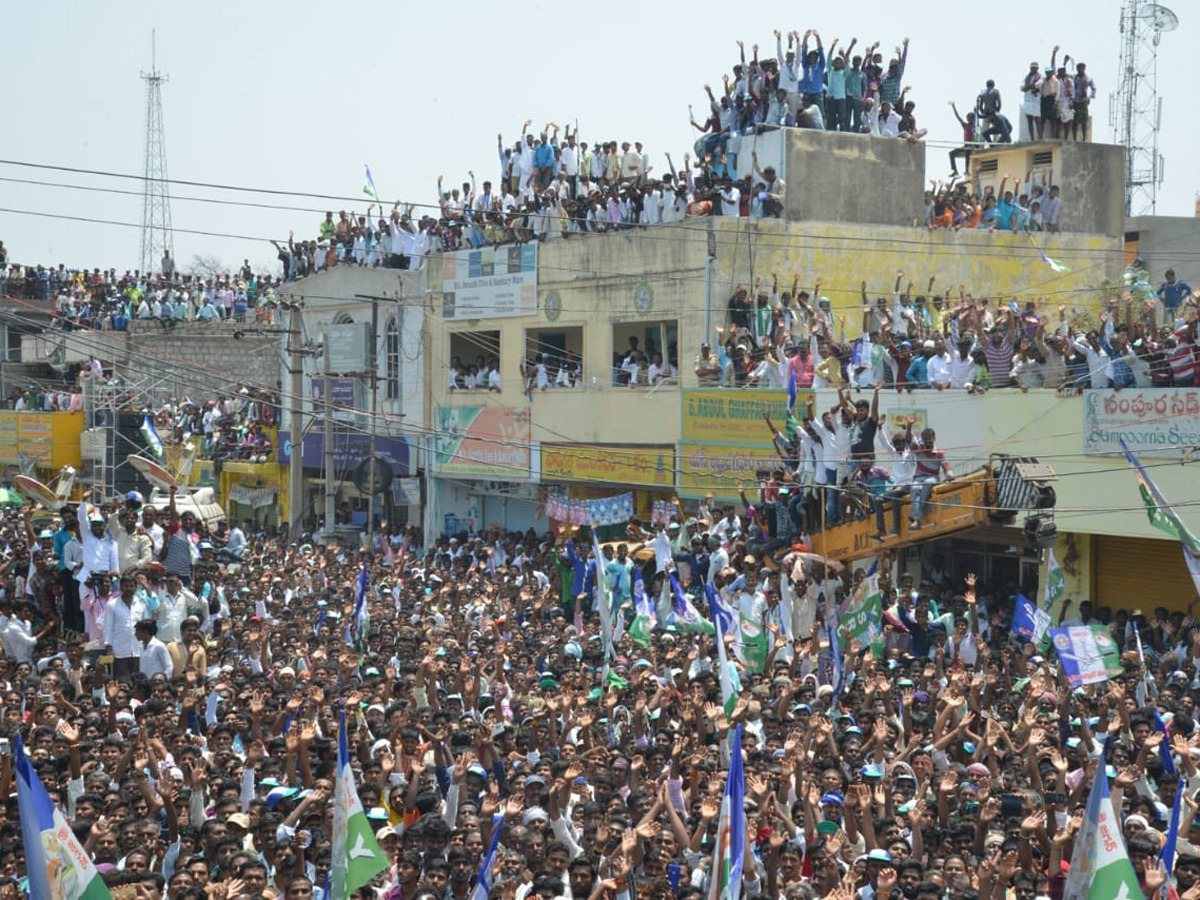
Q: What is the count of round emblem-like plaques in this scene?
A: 2